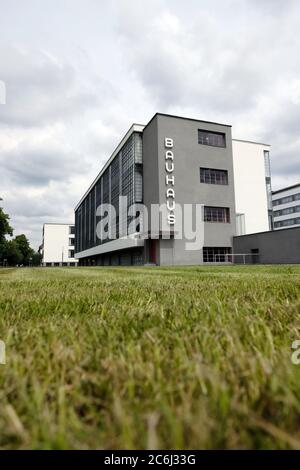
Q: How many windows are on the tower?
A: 4